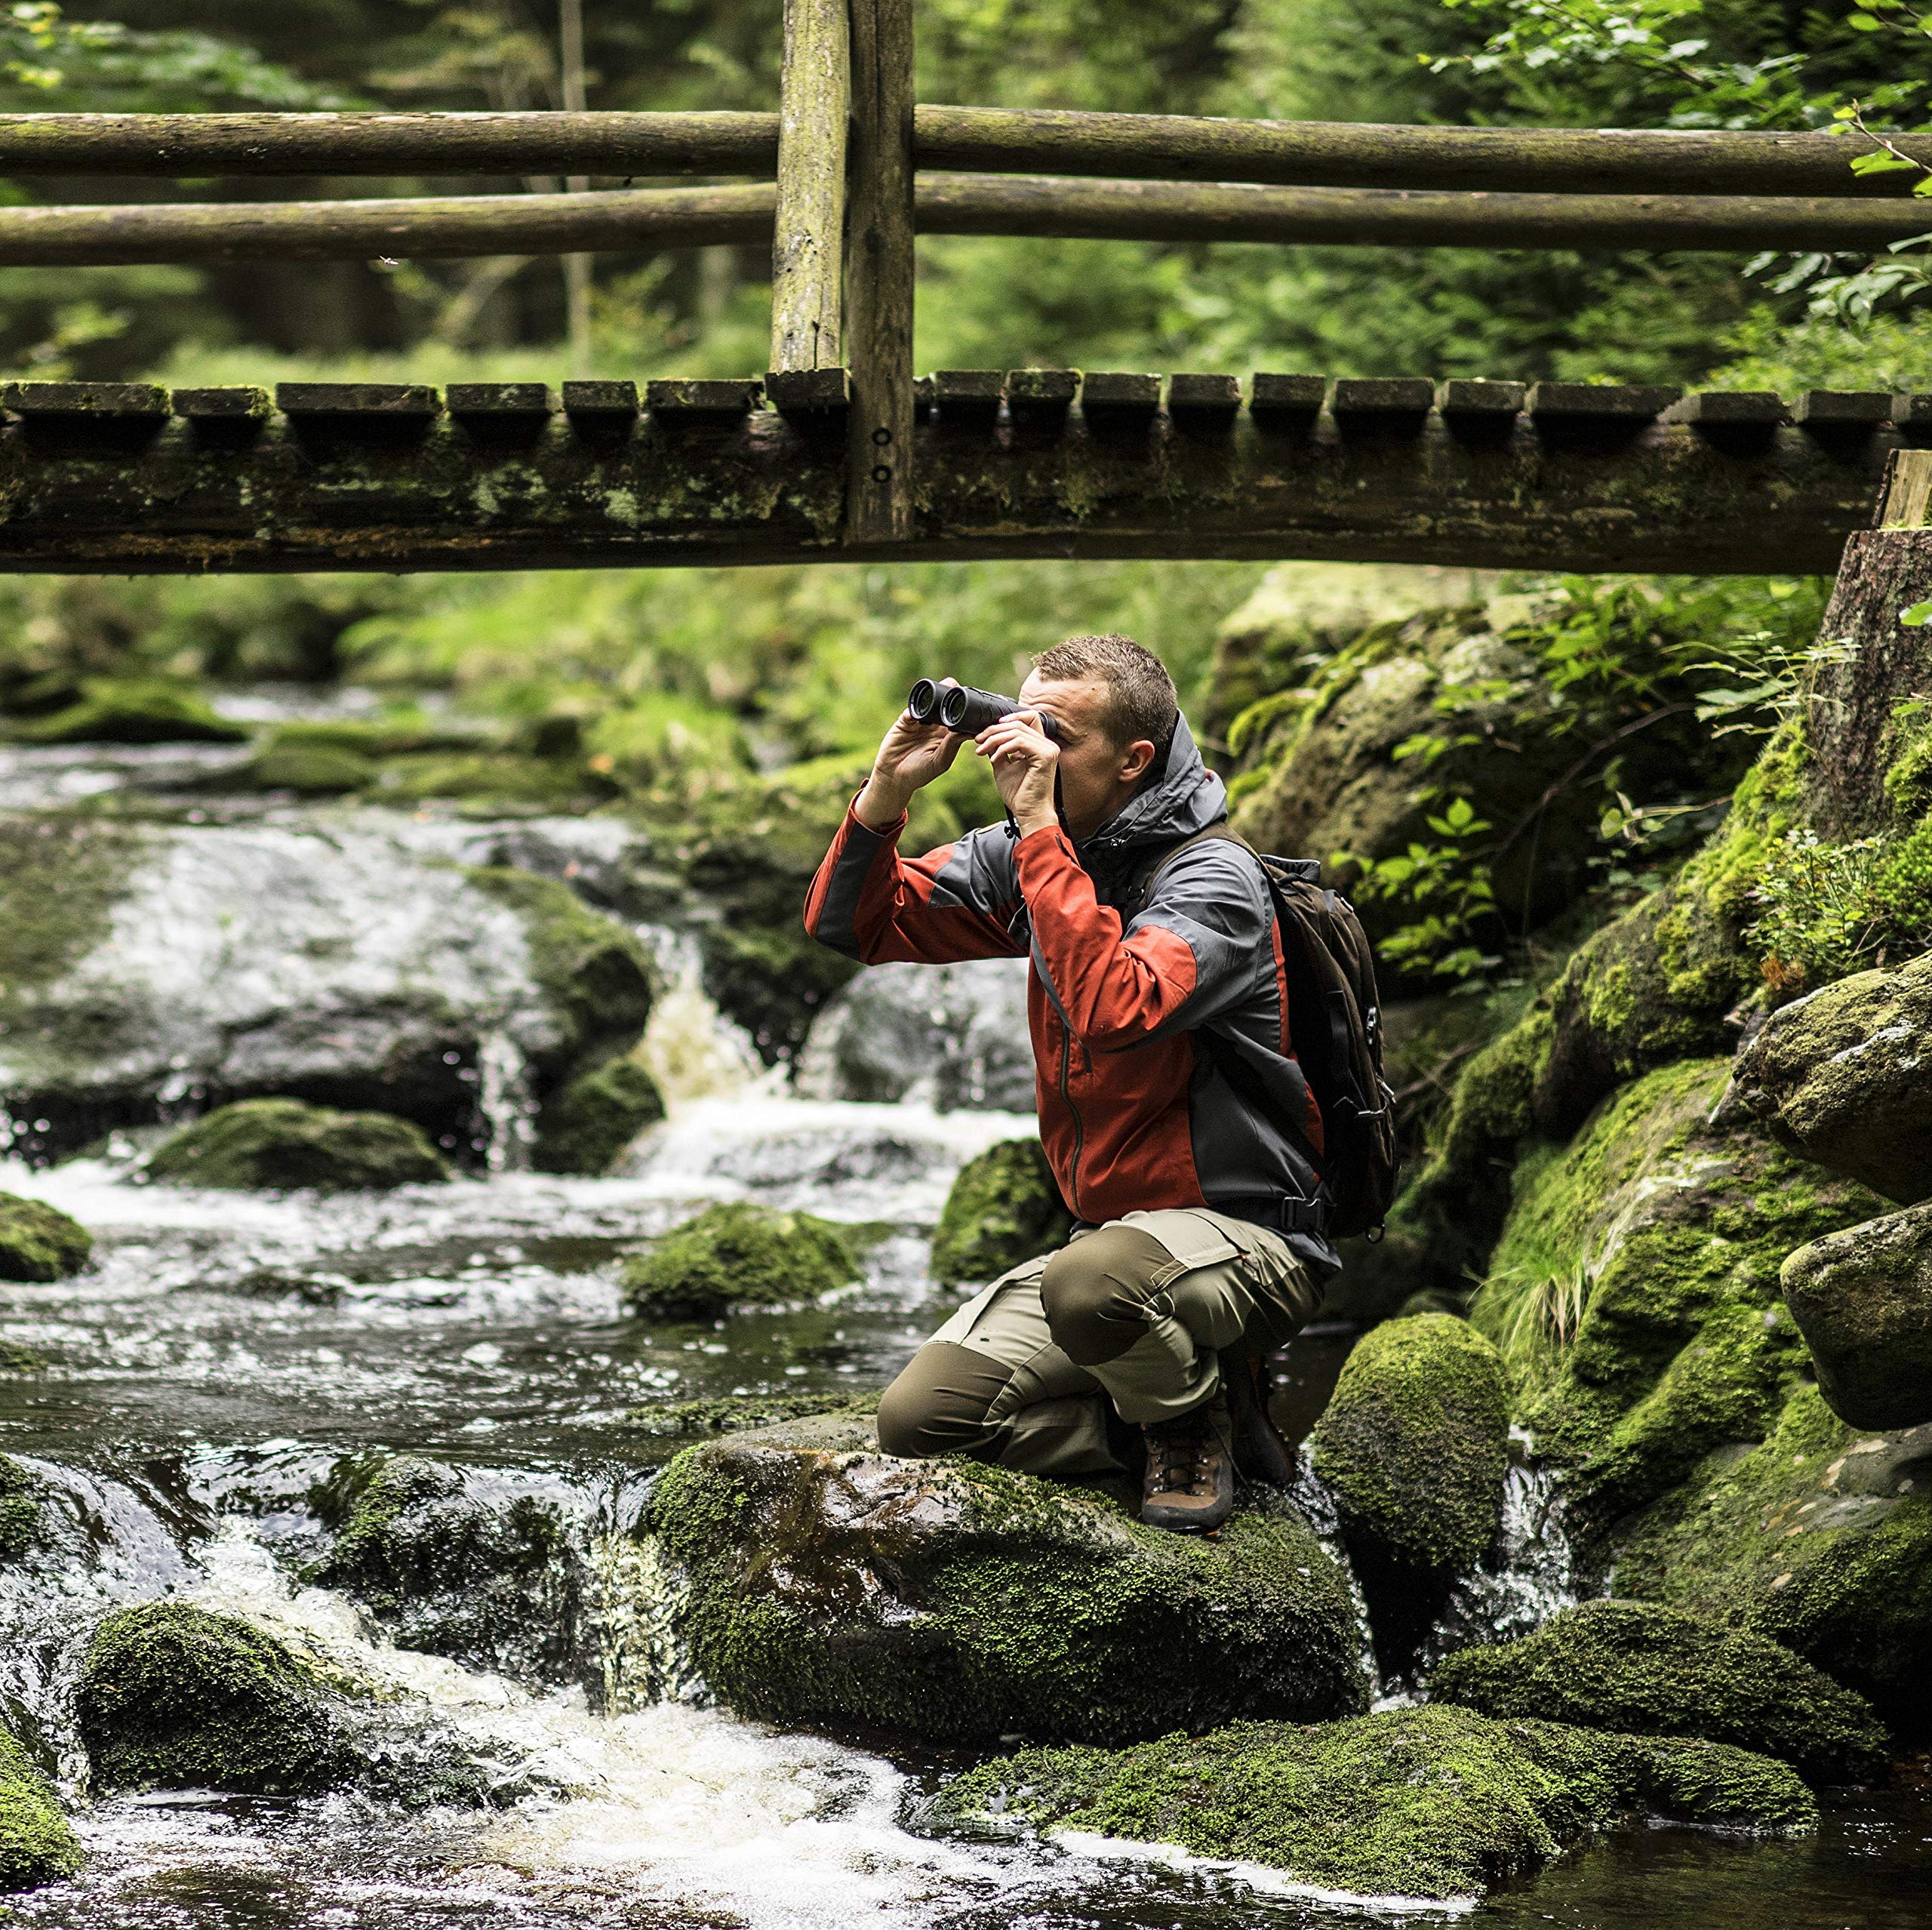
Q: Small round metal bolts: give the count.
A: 2